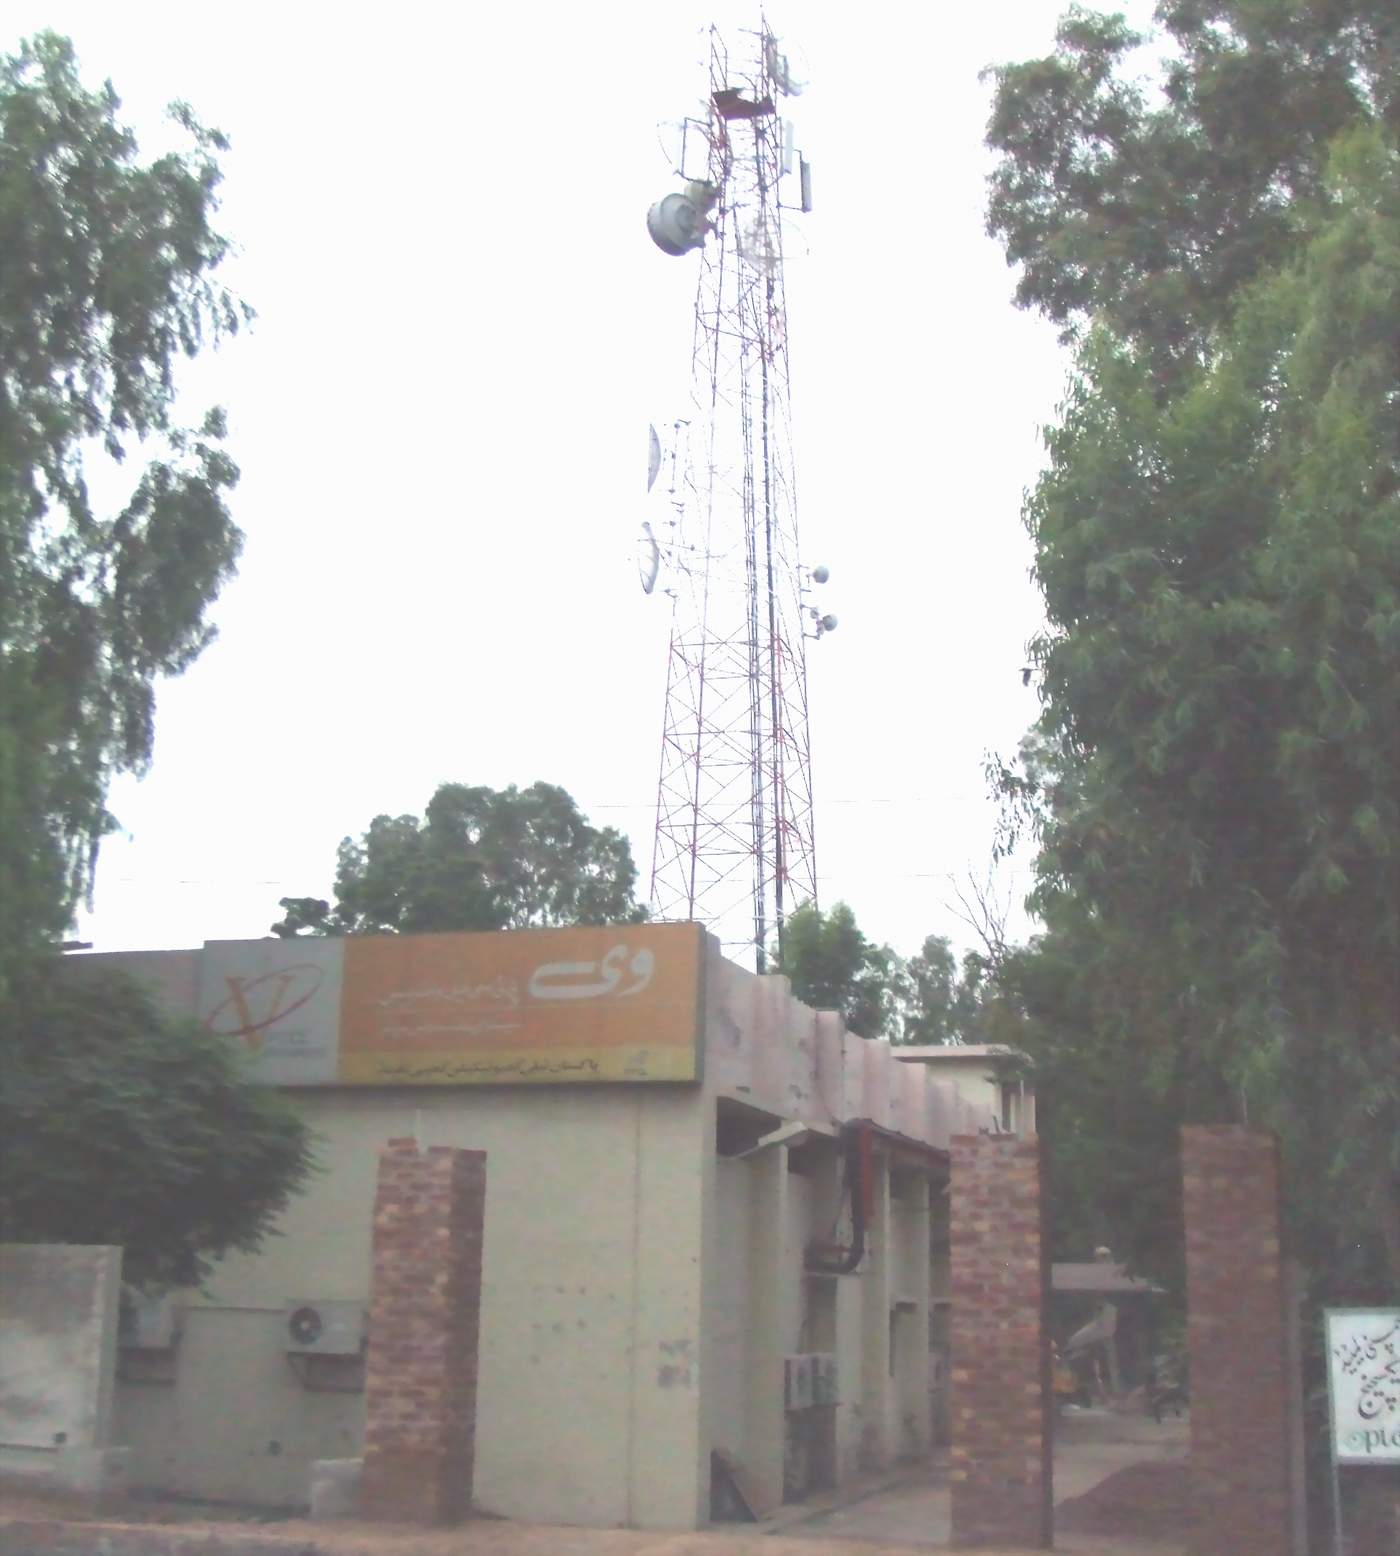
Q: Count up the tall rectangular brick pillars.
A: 3